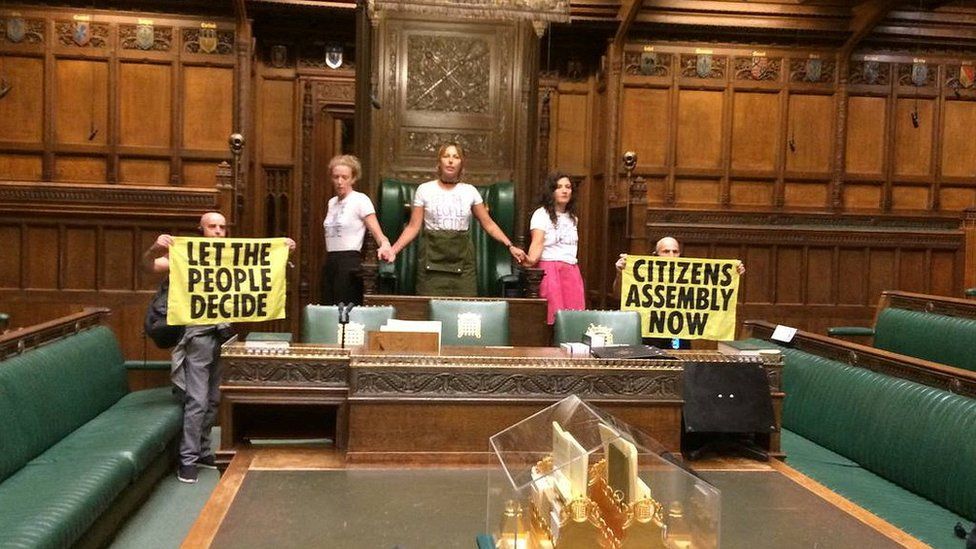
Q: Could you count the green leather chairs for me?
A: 4